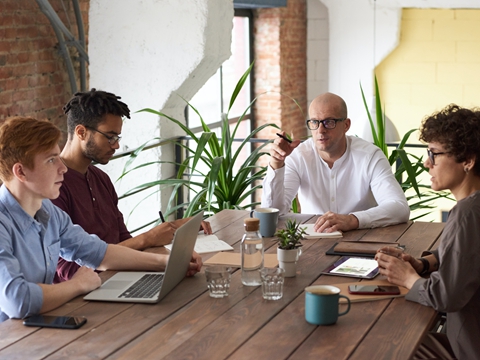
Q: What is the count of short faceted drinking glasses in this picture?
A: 2